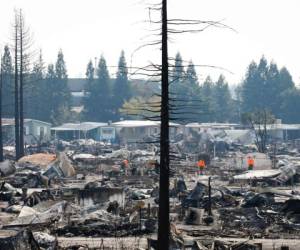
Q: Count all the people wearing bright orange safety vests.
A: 3